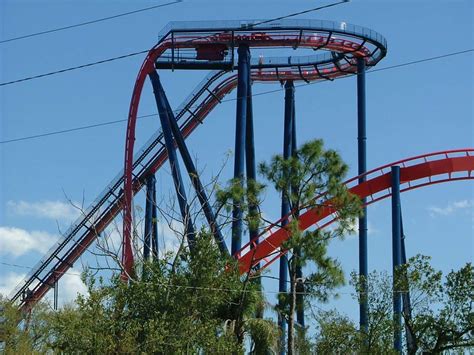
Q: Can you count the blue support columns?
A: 11